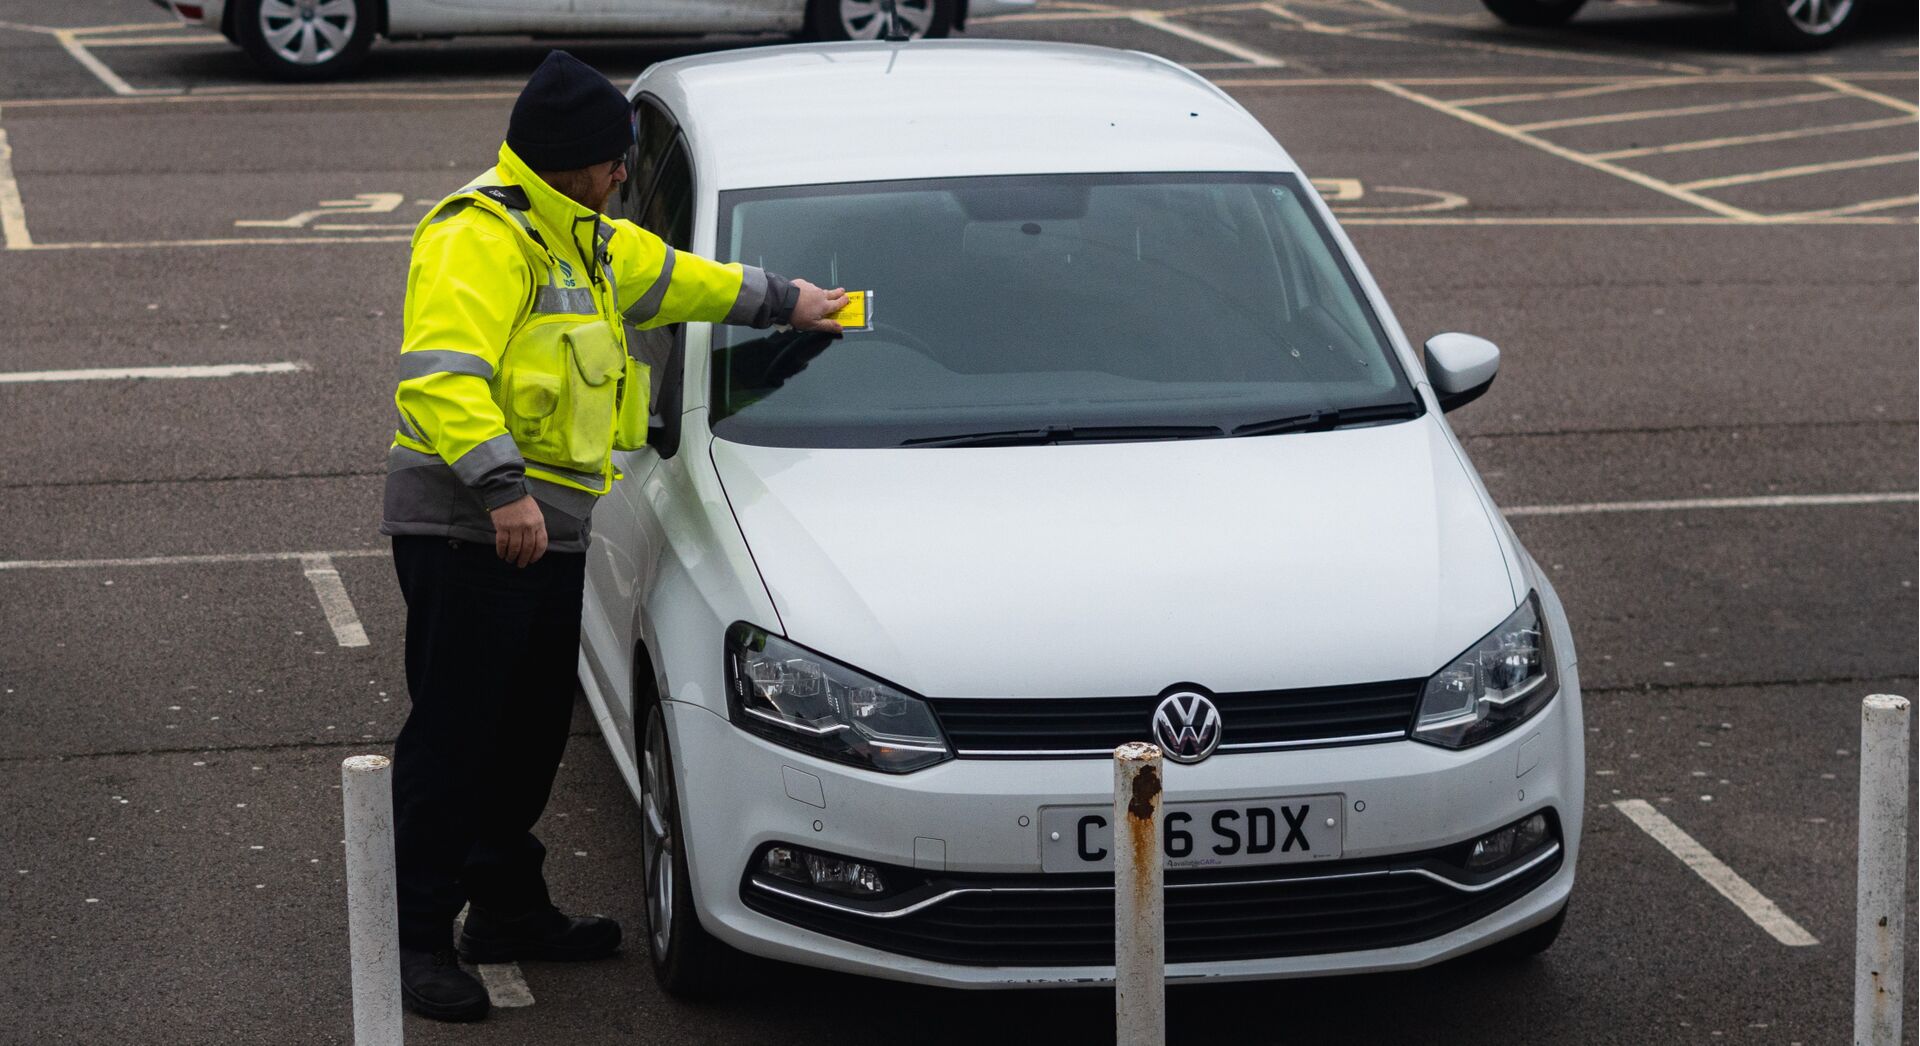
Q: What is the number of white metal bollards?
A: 3